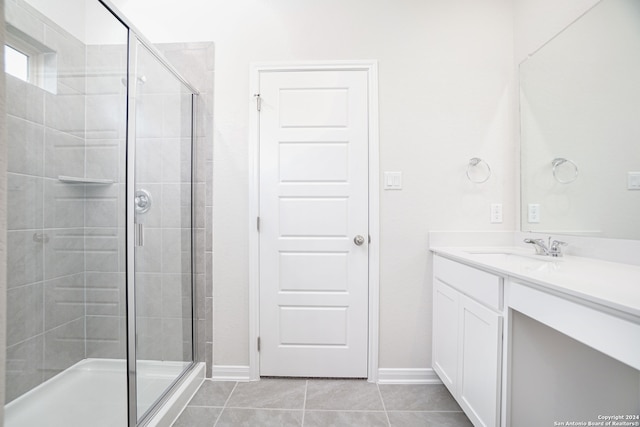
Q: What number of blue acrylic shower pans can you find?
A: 0